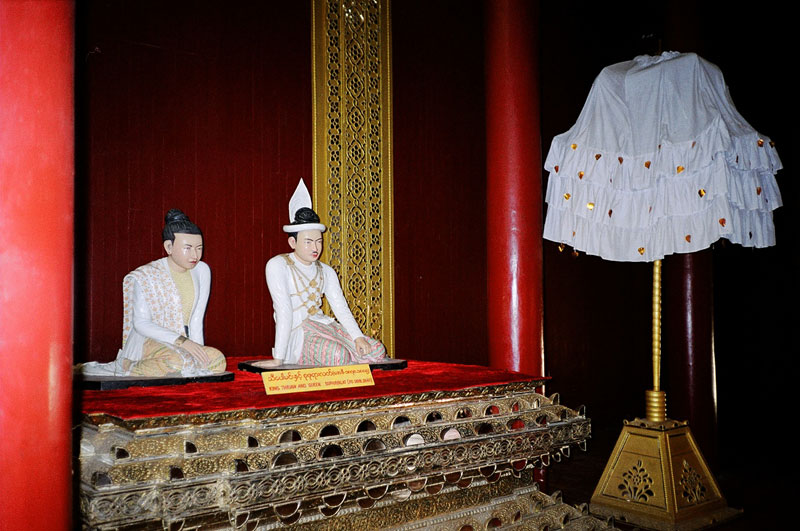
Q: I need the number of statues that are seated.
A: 2